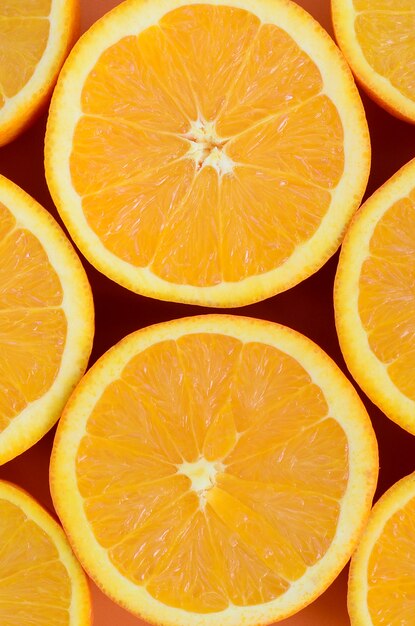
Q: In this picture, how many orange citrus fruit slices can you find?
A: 8